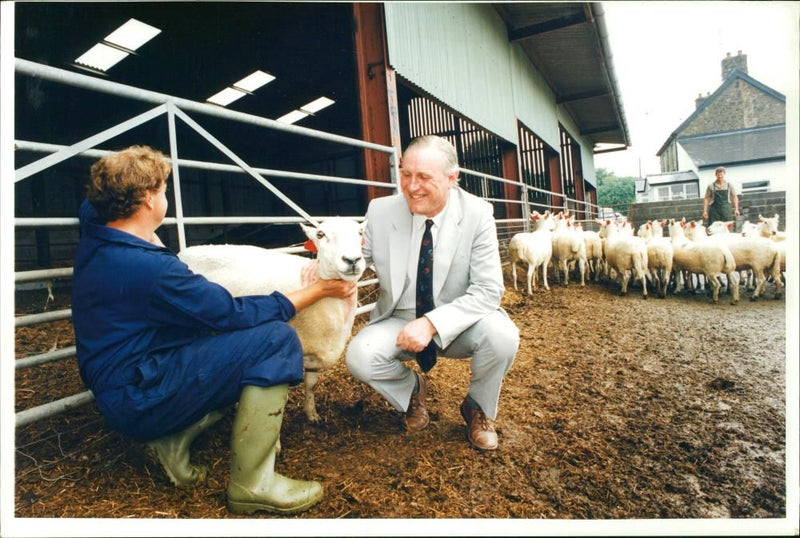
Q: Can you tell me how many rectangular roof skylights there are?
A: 6